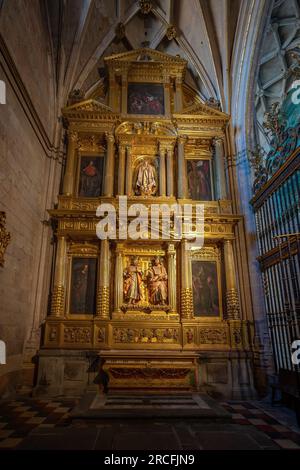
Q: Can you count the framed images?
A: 5